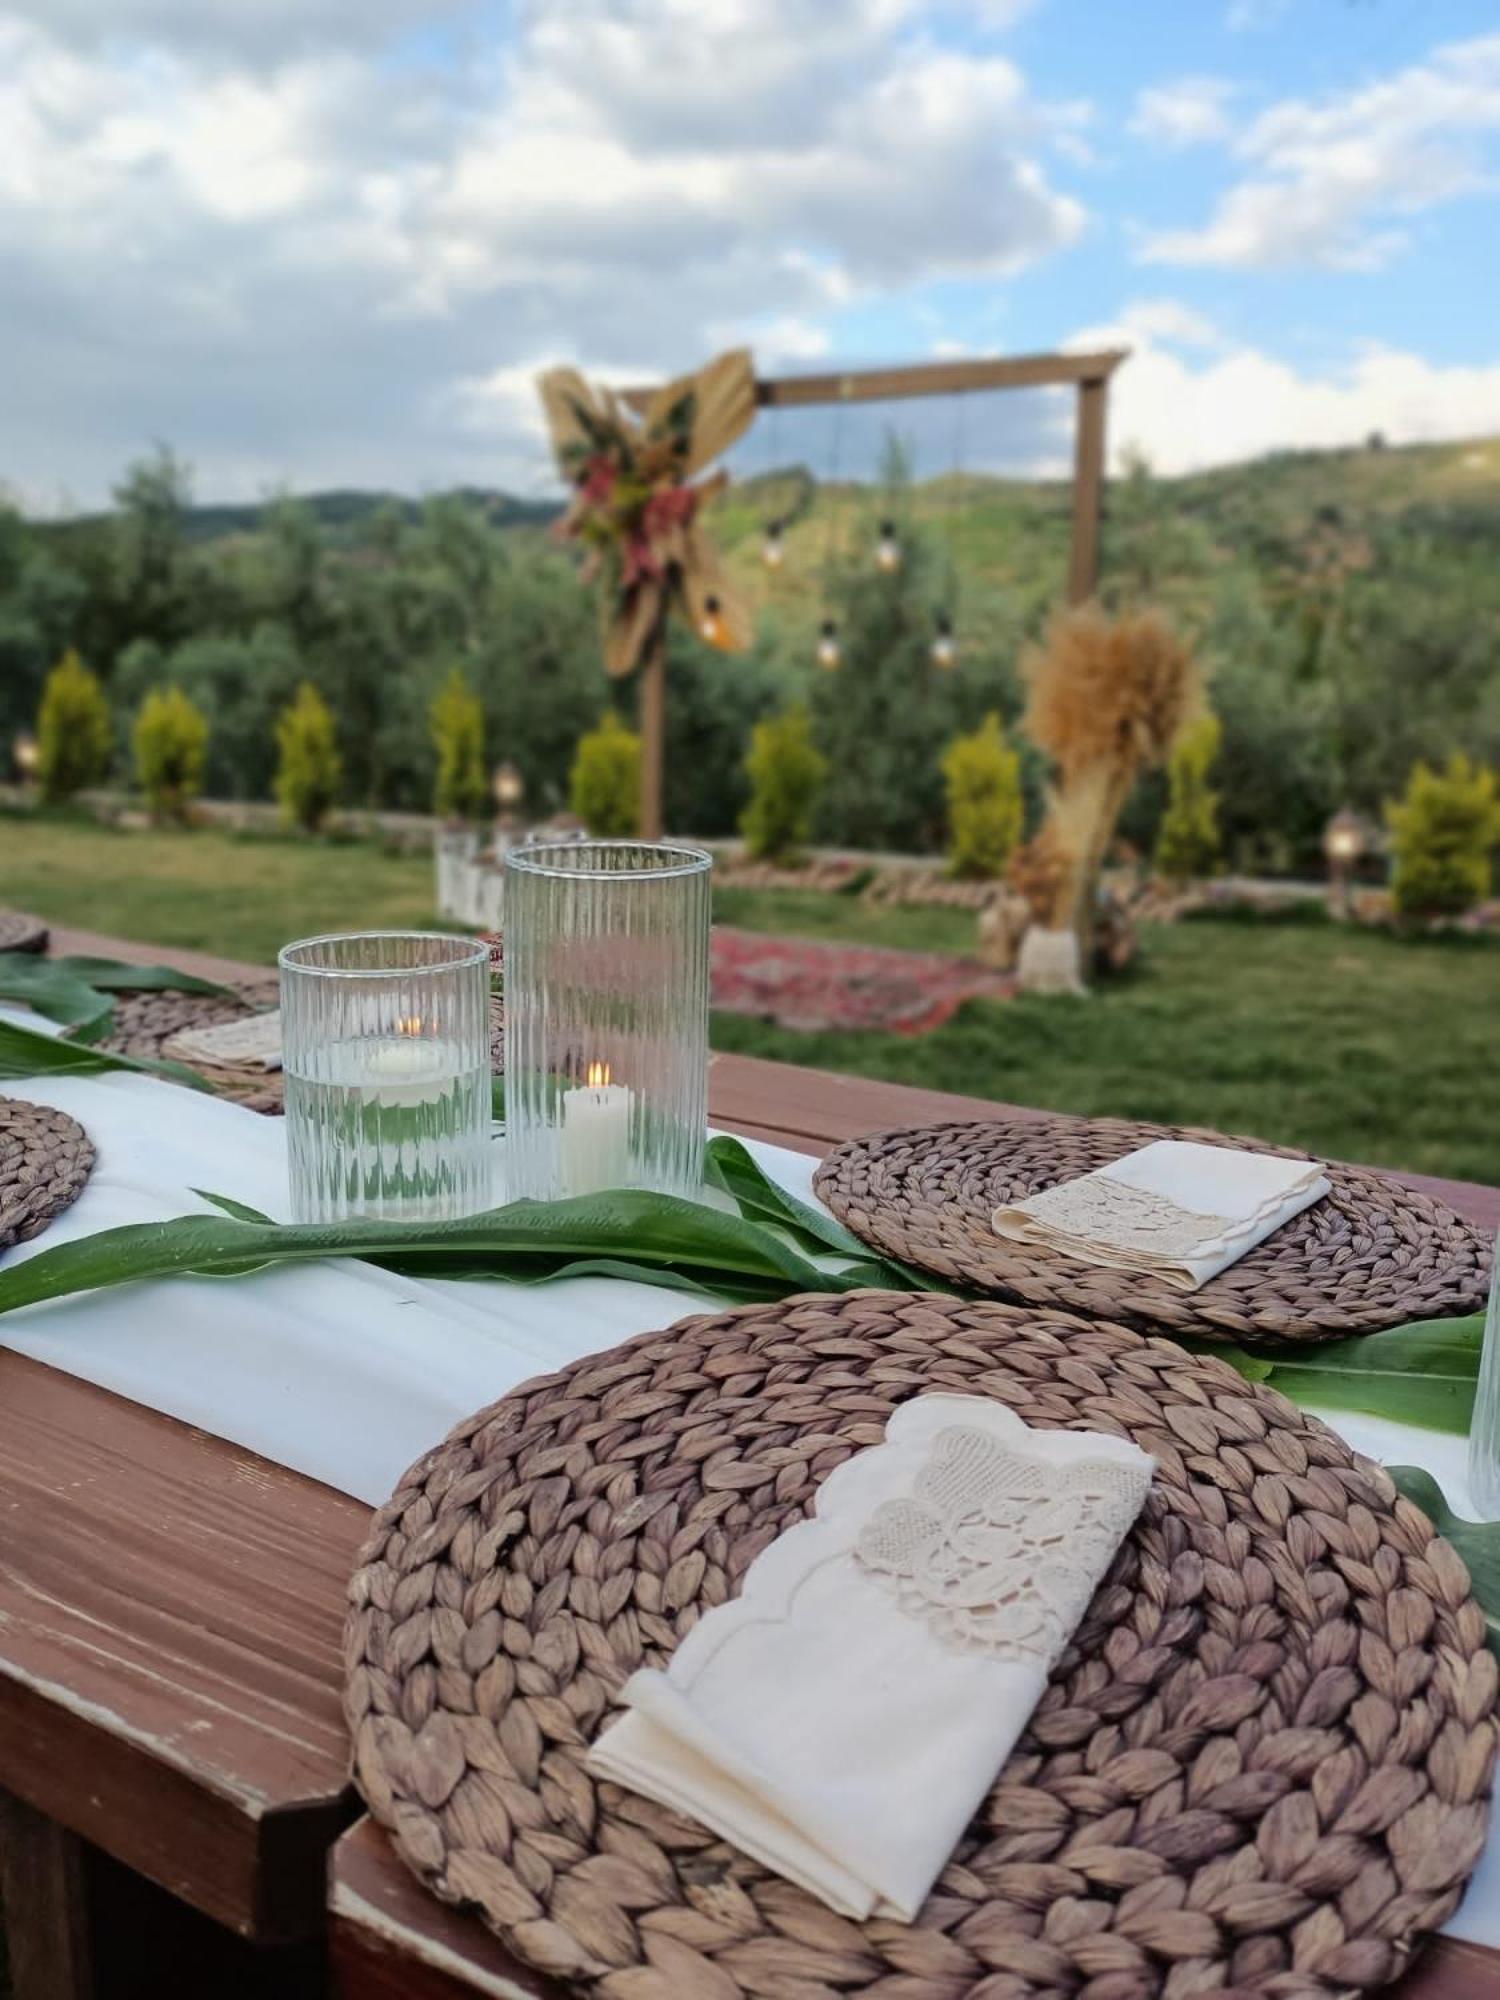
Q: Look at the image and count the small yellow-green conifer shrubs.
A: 9